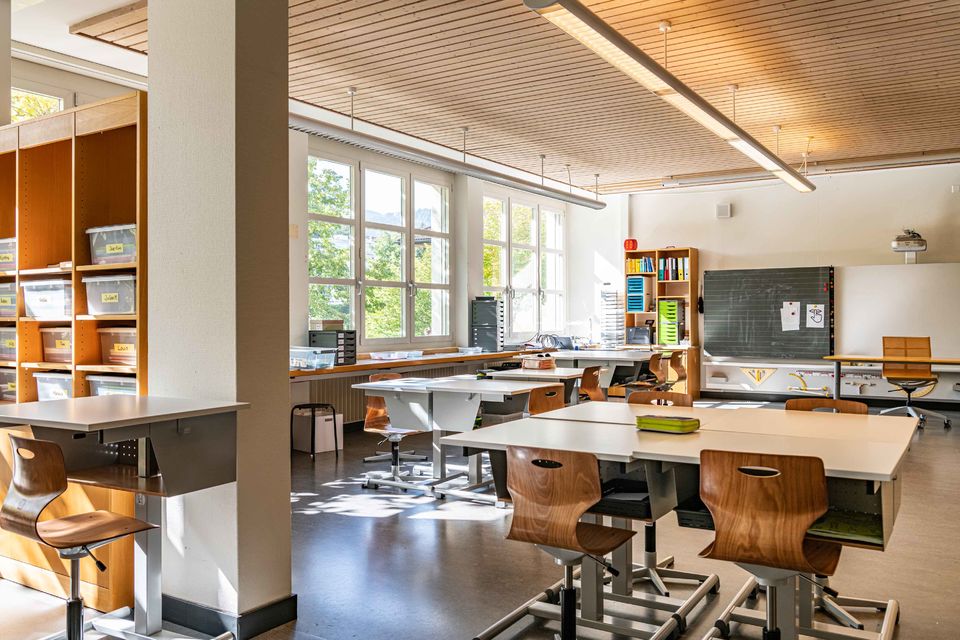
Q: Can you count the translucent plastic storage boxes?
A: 12